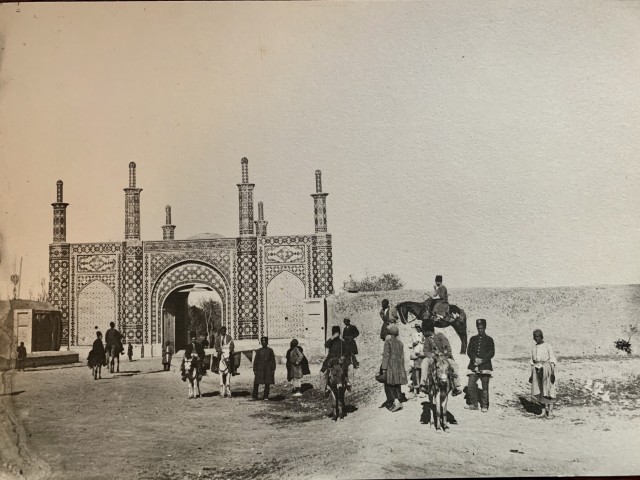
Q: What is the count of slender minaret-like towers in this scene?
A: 6